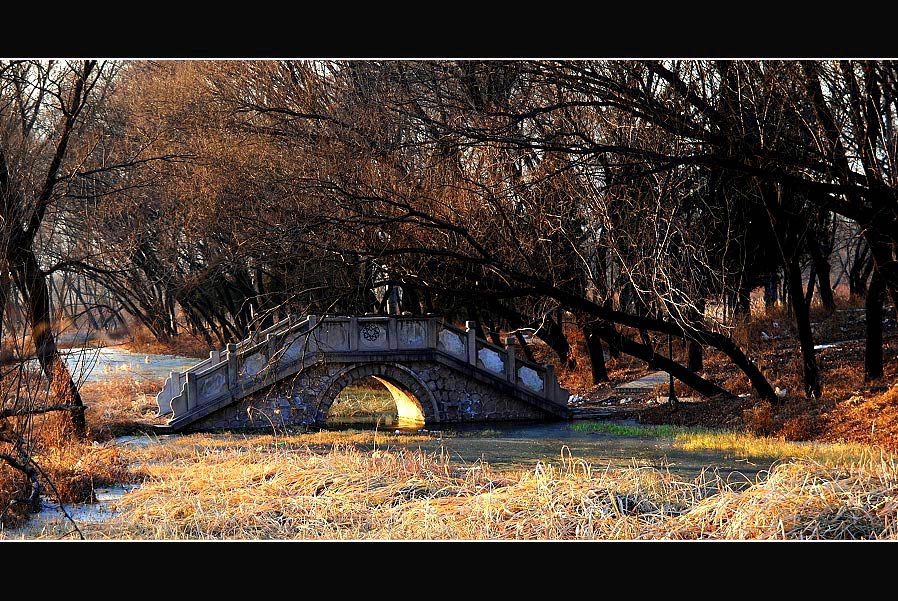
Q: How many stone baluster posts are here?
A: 14